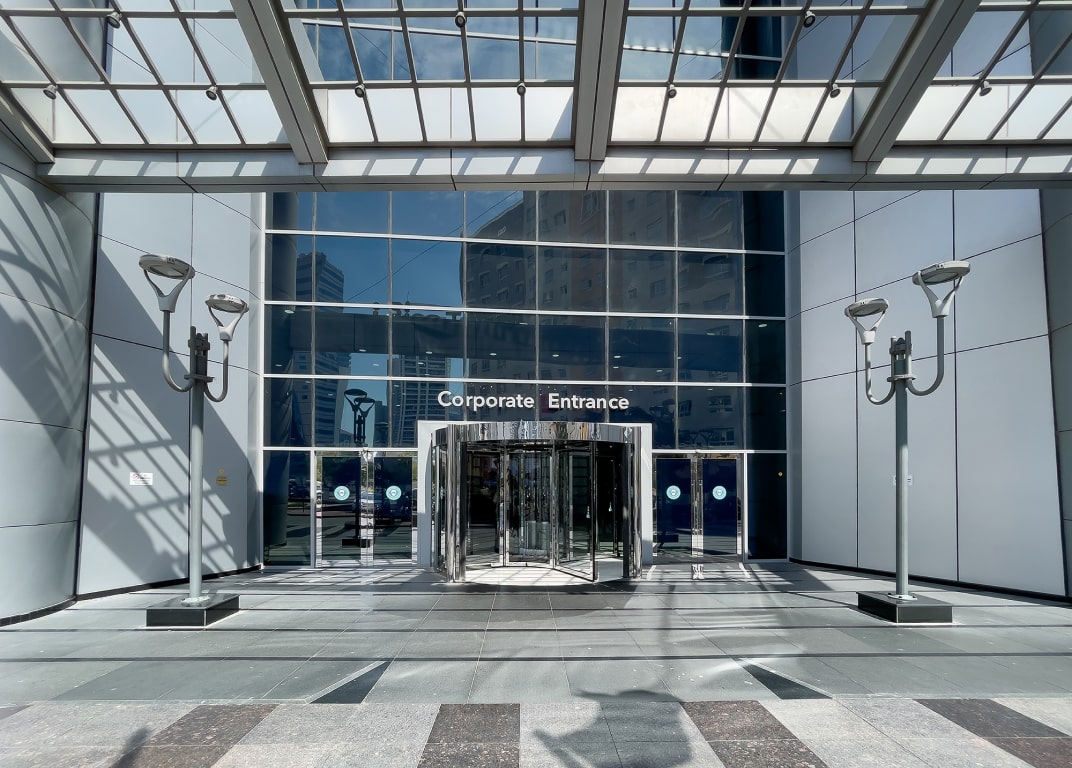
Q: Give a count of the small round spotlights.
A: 10